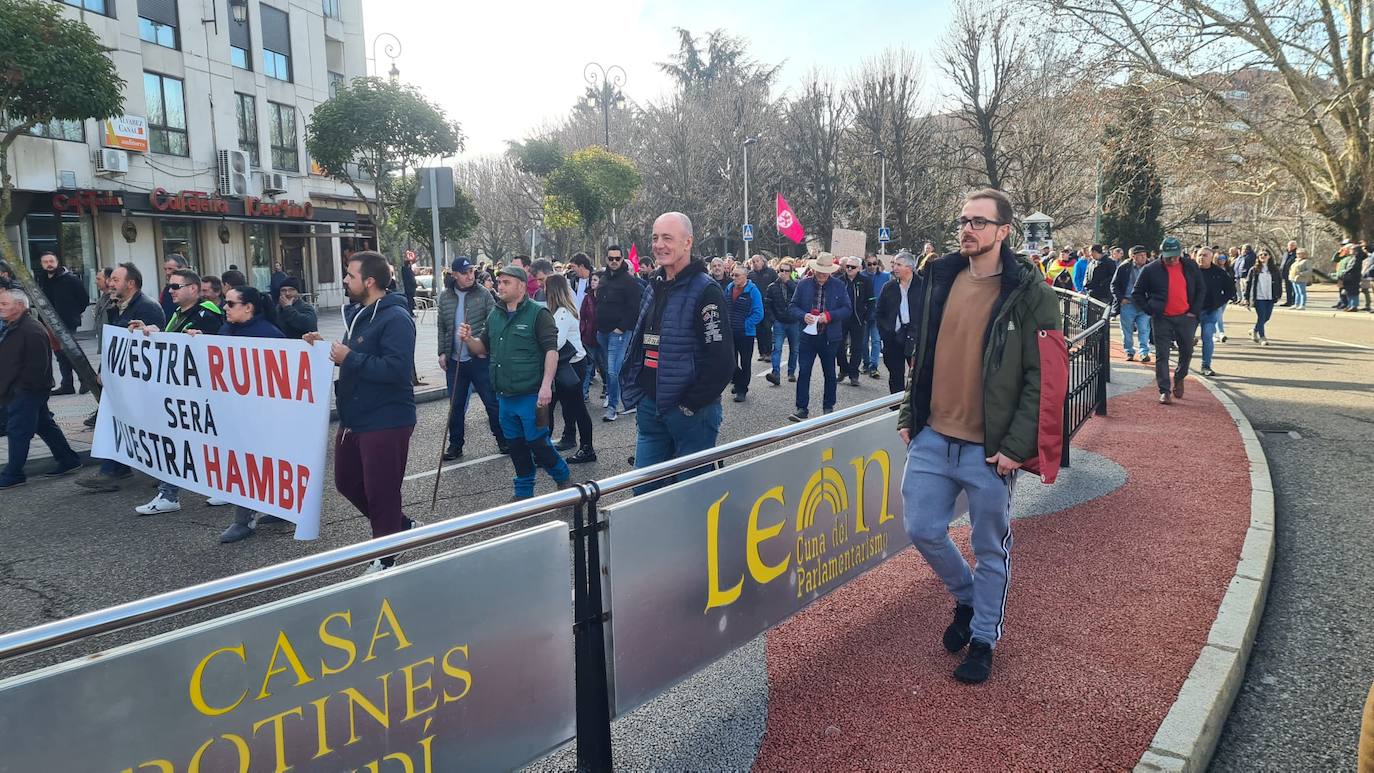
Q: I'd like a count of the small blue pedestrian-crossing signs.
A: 2